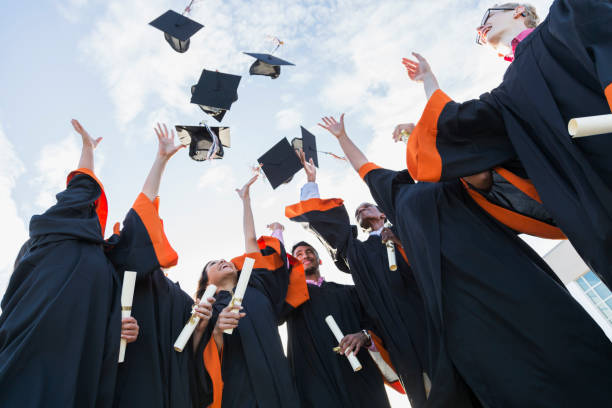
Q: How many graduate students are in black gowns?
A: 7